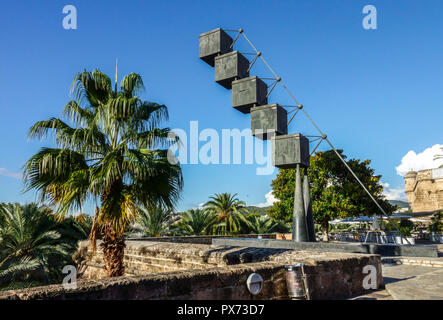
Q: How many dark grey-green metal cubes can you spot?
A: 5